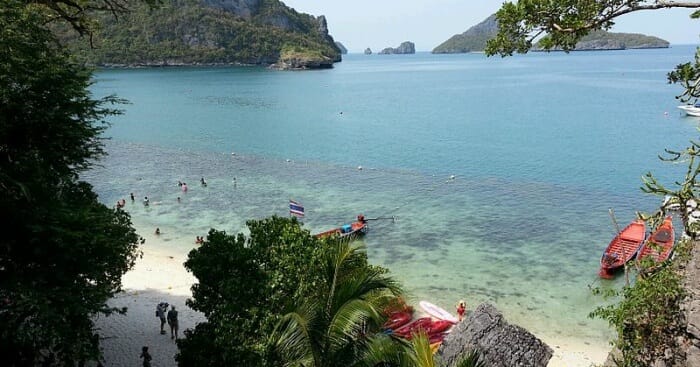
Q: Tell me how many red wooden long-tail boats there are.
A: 3